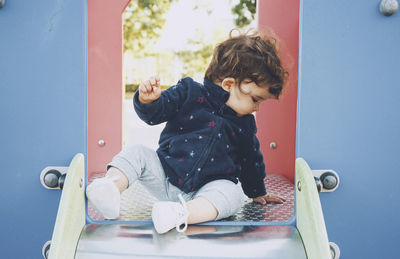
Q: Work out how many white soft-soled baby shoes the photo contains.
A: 2